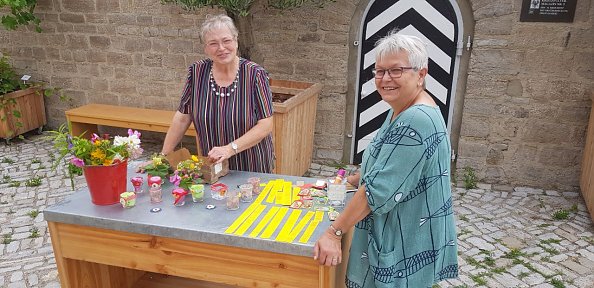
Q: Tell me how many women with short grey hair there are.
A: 2